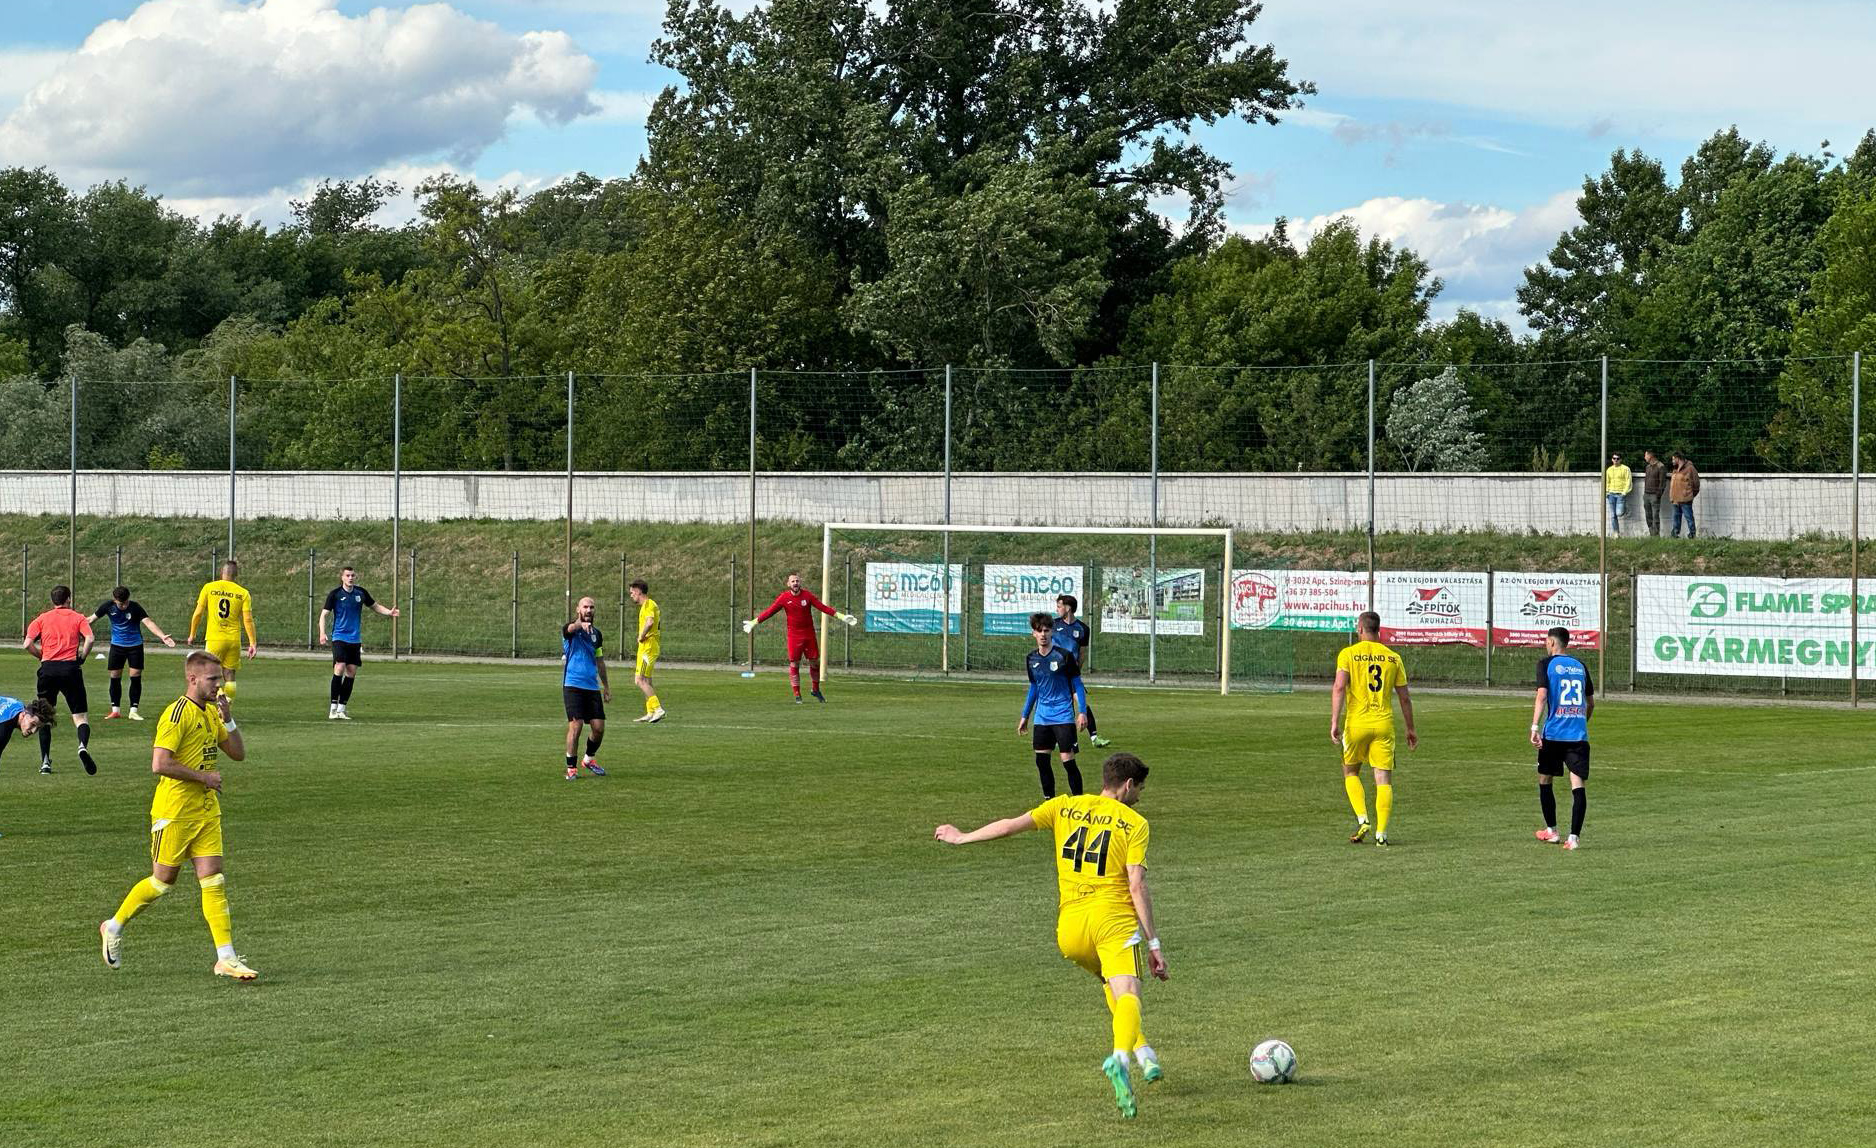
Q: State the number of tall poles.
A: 10